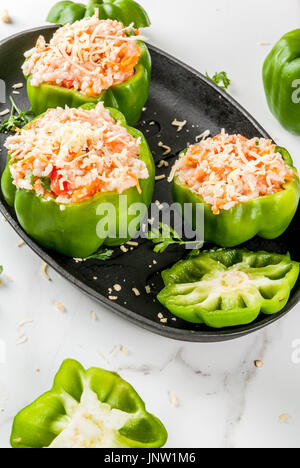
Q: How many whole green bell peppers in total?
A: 1